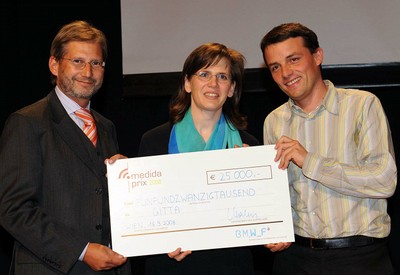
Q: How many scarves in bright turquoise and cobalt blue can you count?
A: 1